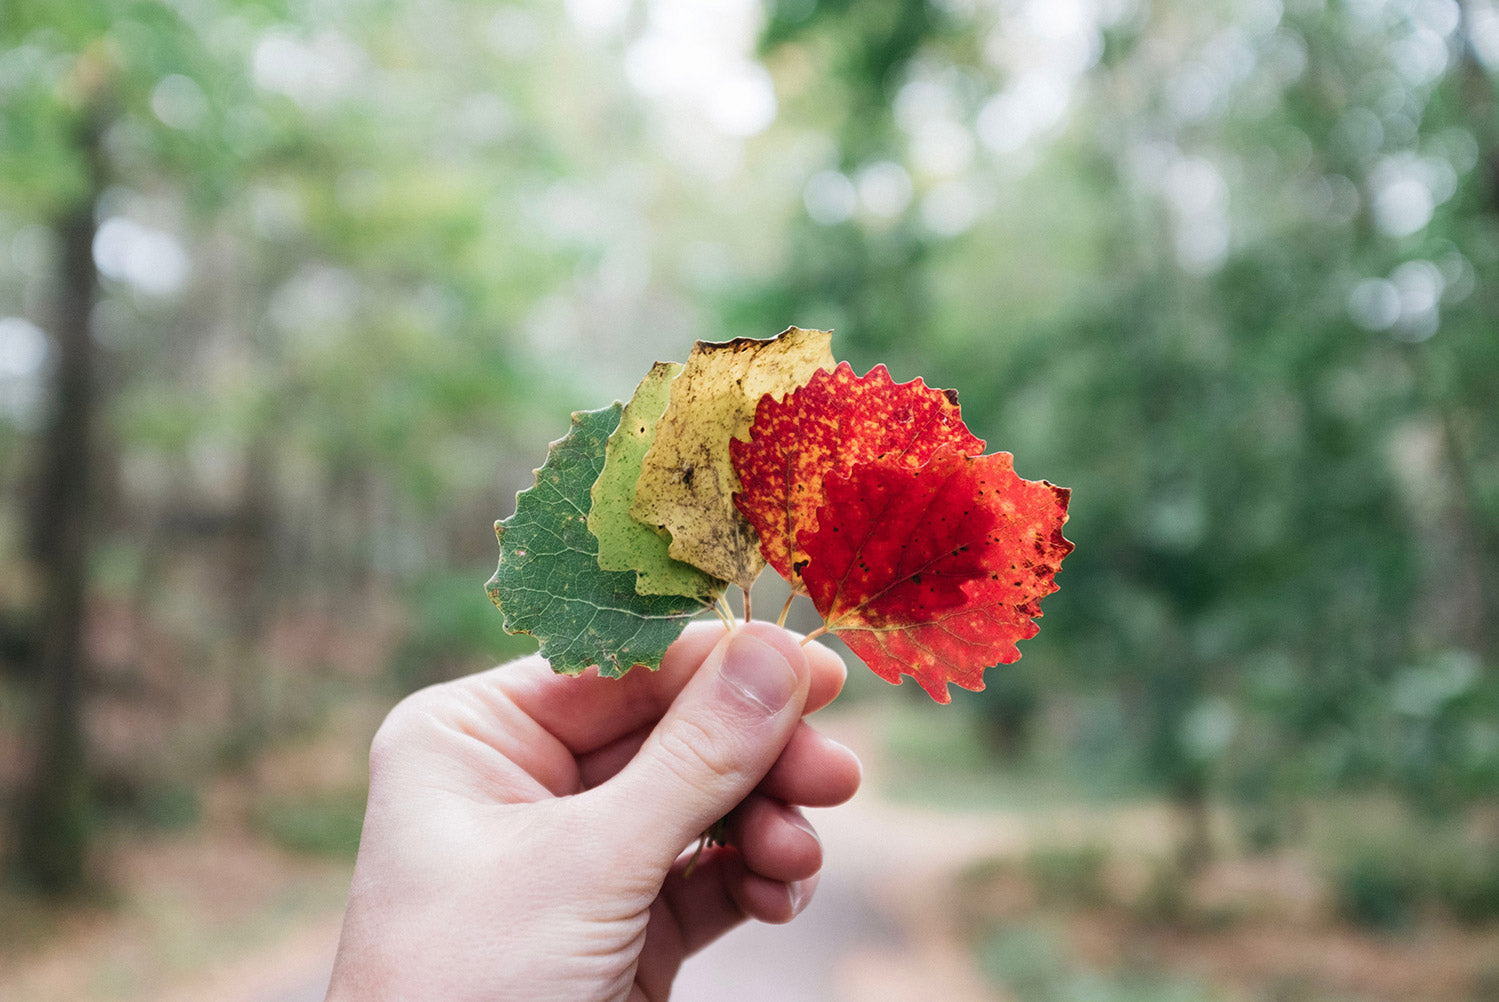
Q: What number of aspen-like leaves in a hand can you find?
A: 5